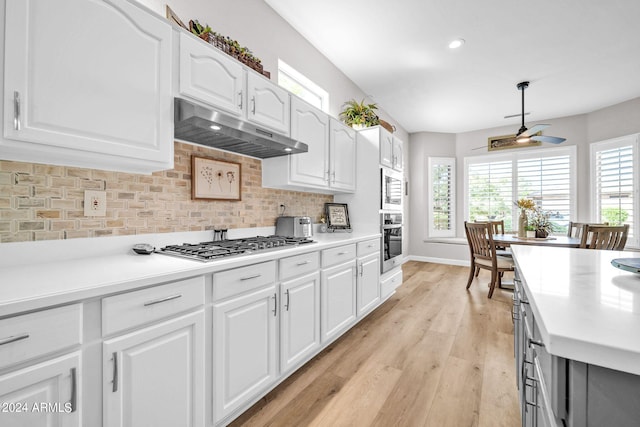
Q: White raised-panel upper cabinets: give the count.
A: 7